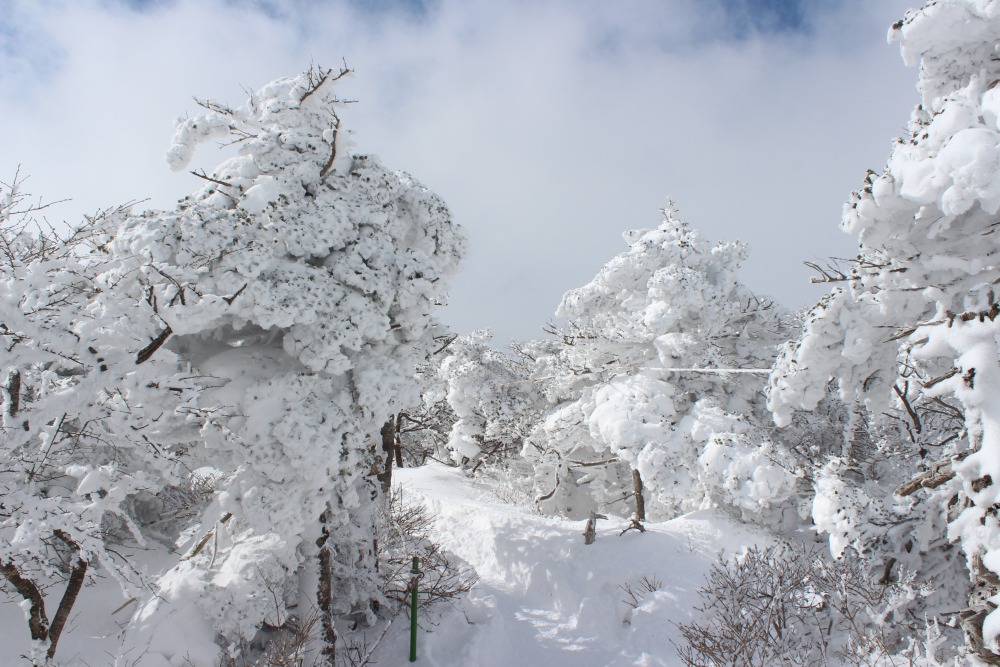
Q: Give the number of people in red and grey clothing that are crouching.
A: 0